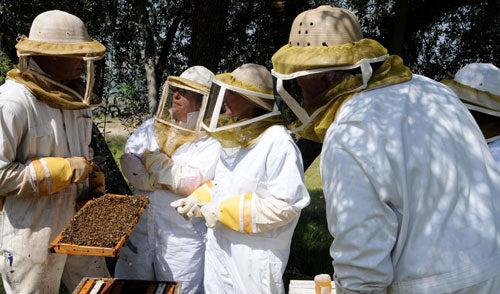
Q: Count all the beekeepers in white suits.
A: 5